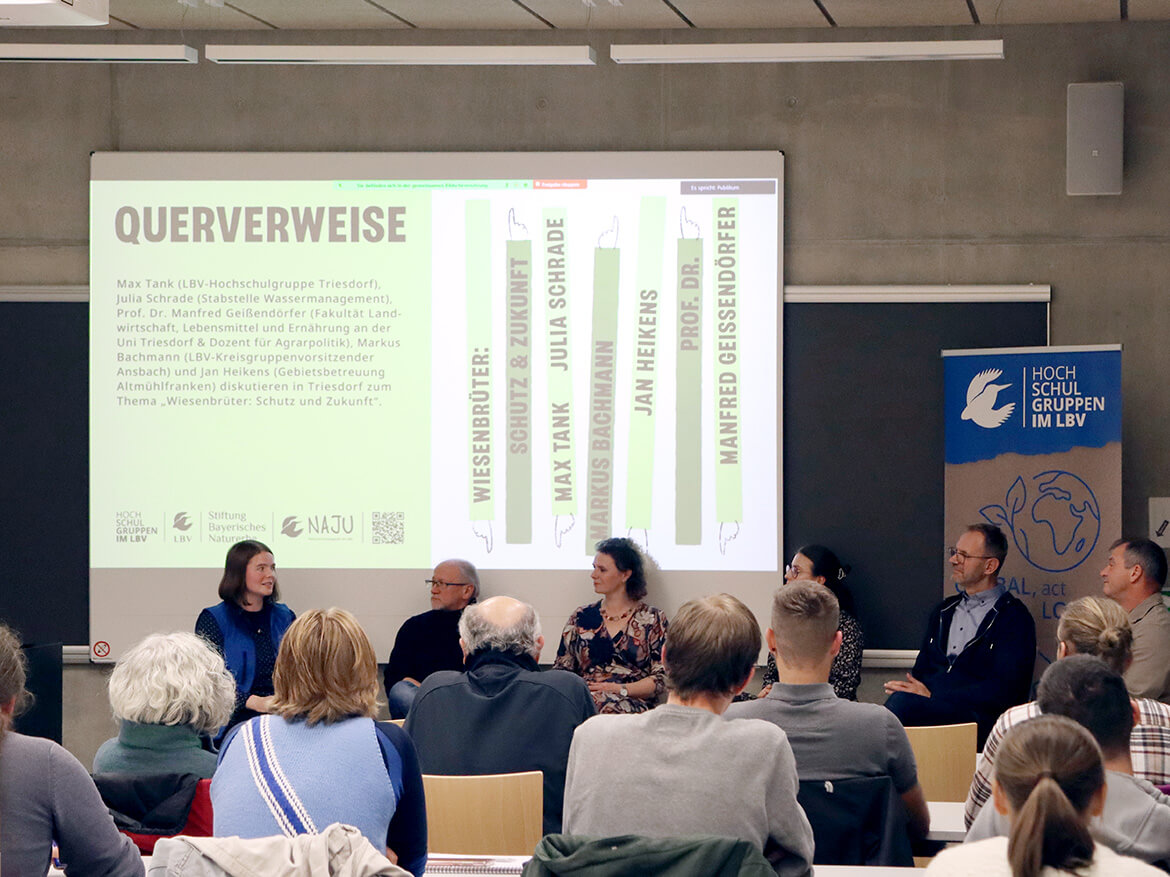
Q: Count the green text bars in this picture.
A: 7